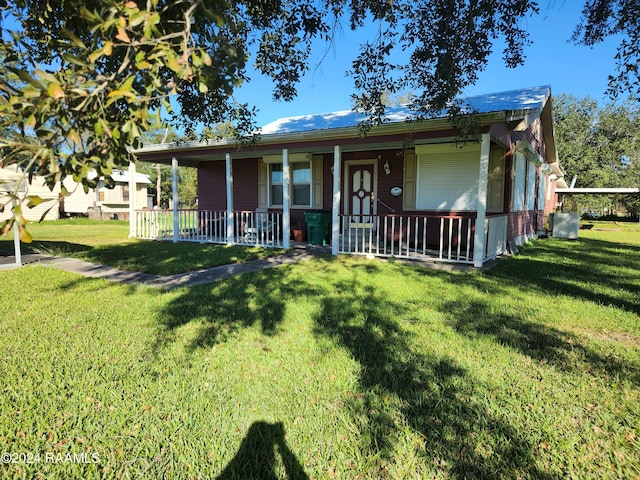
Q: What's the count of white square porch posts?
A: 6